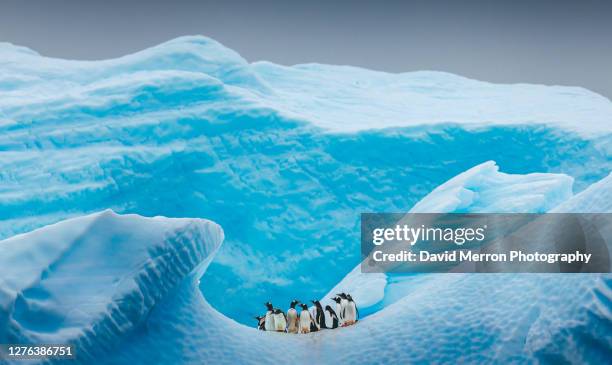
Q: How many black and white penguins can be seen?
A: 10